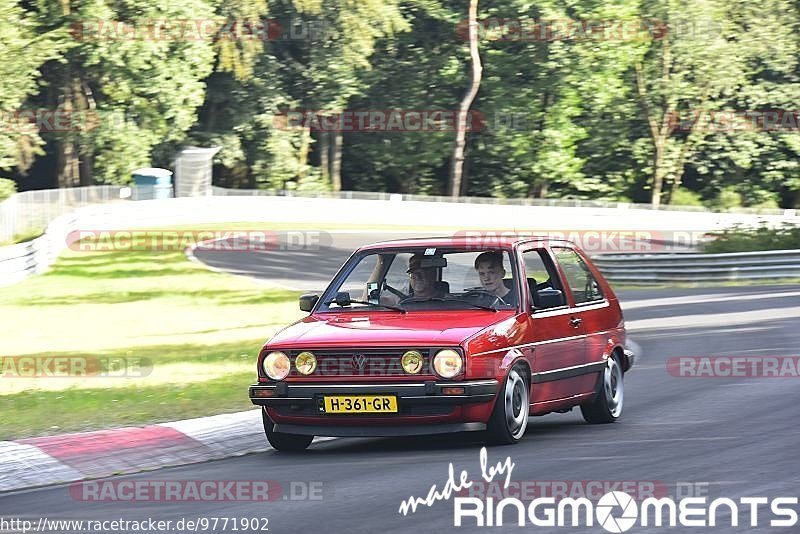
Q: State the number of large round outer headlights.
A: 2